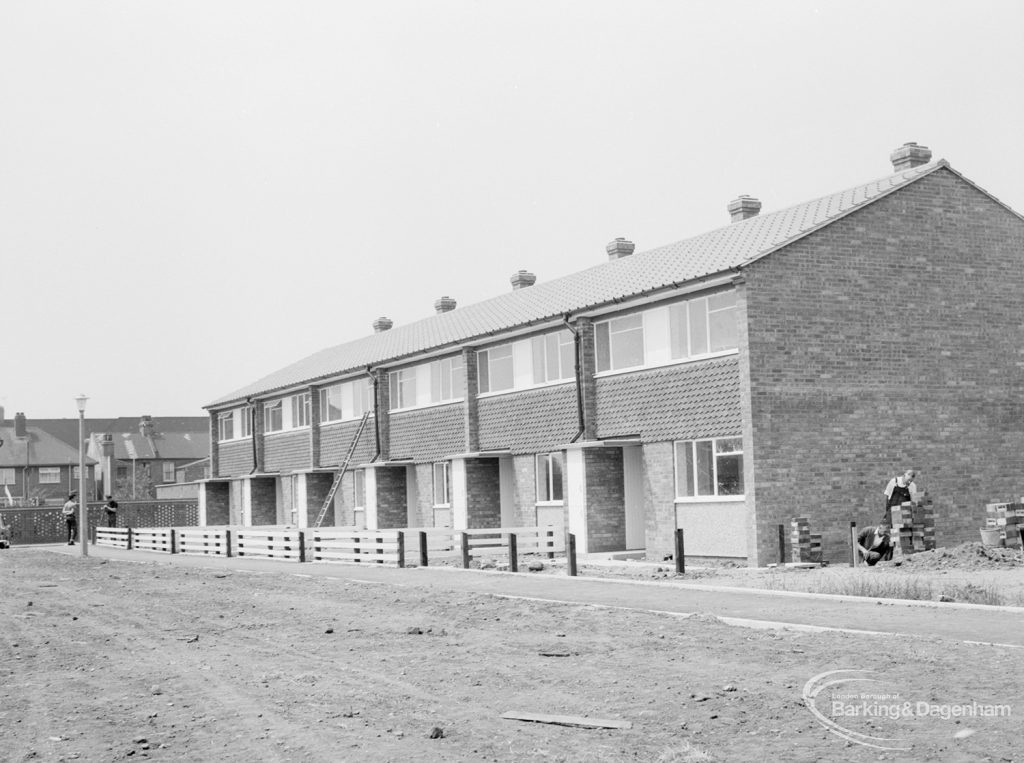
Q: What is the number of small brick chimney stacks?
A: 6